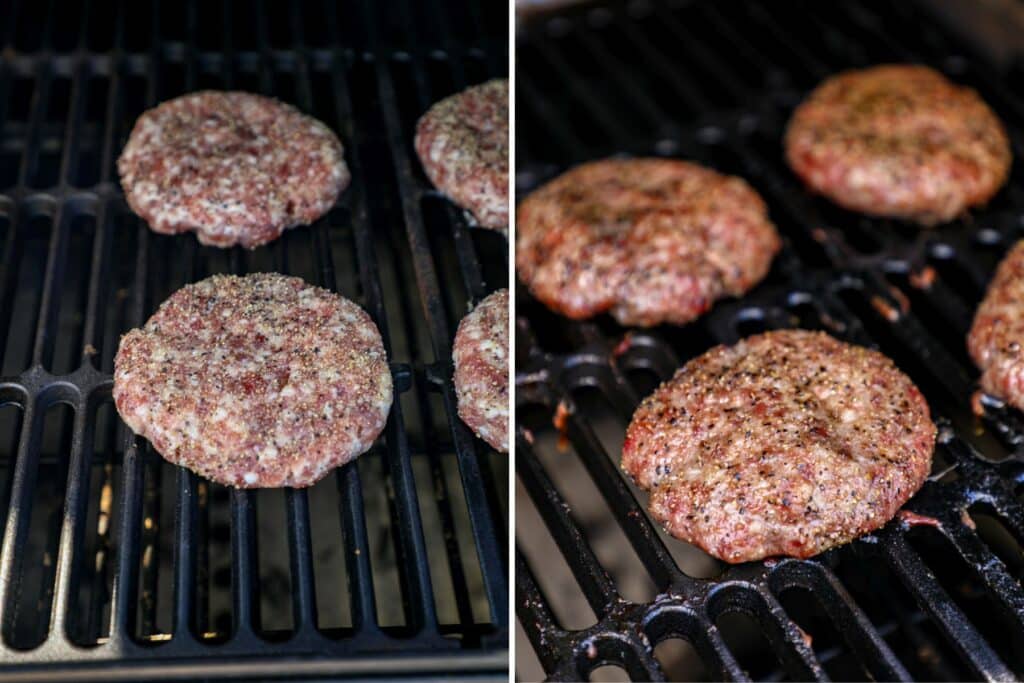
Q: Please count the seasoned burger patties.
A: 8